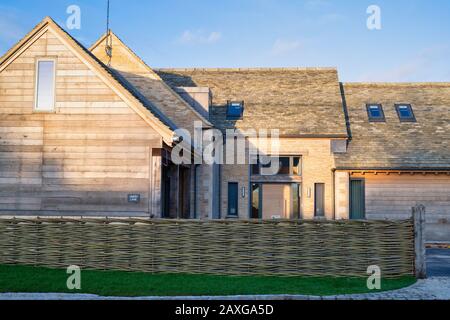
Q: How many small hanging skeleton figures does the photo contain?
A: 0